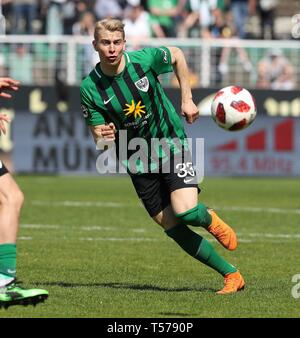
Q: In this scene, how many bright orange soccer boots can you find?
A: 2